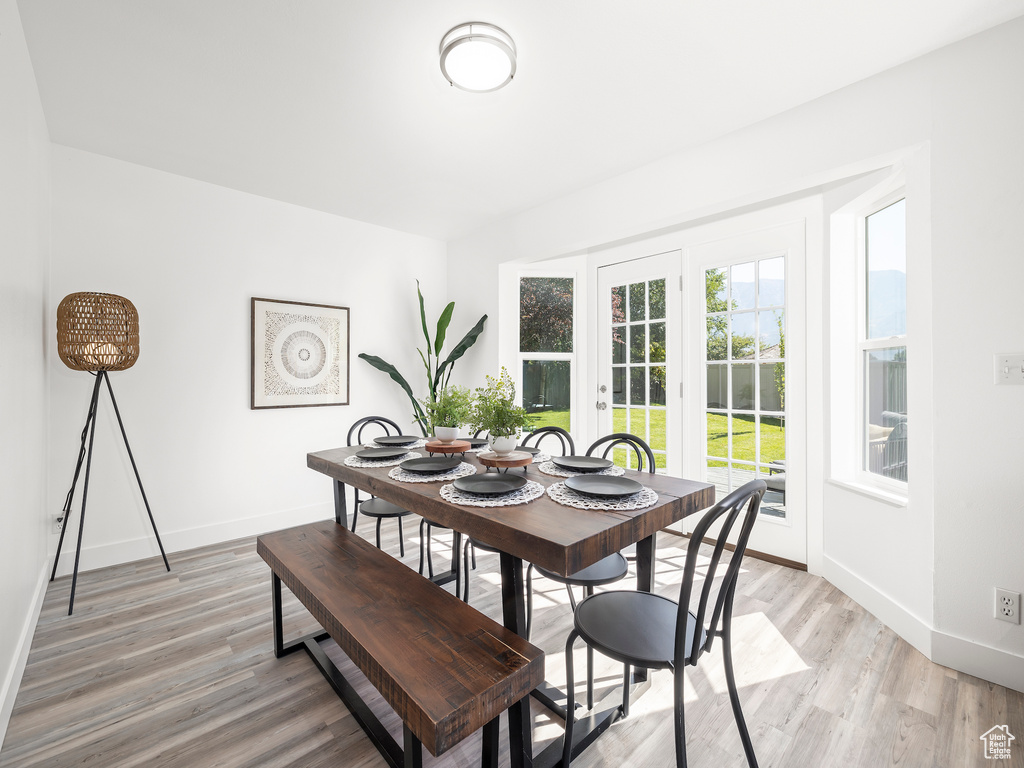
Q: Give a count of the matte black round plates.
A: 8